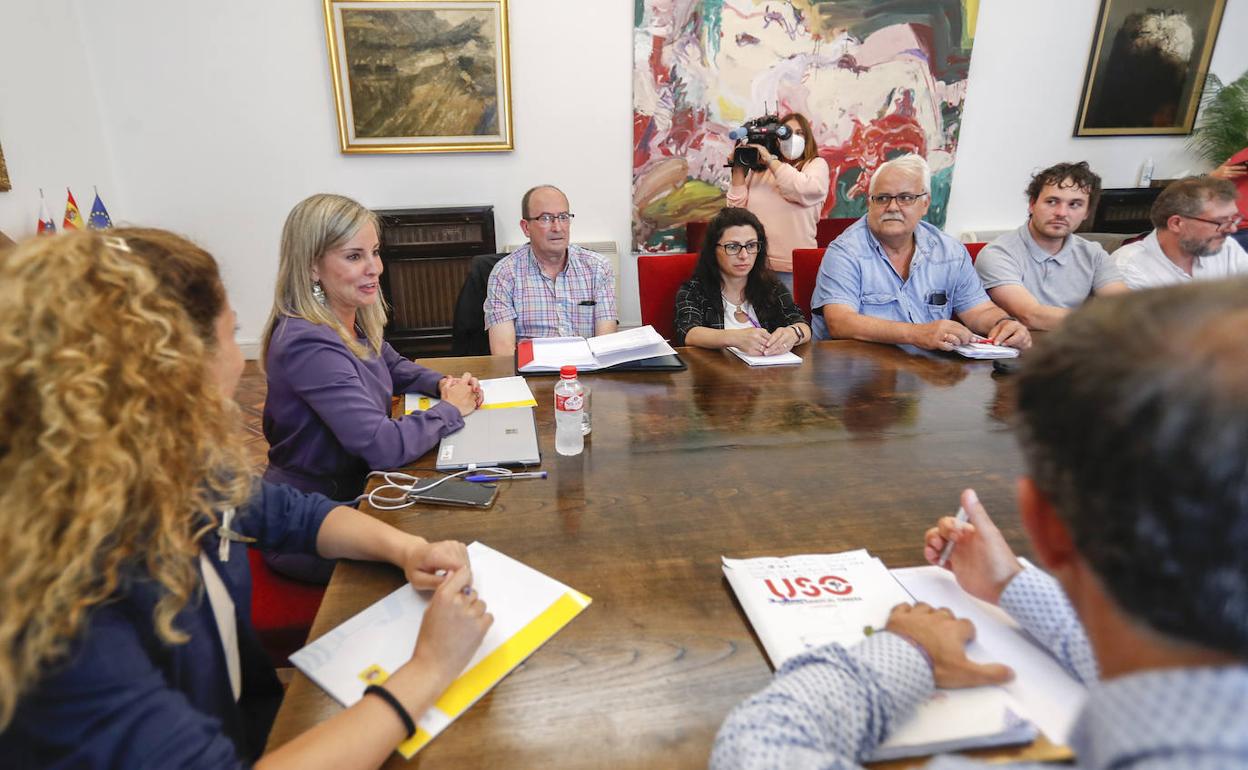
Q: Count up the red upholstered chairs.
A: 6